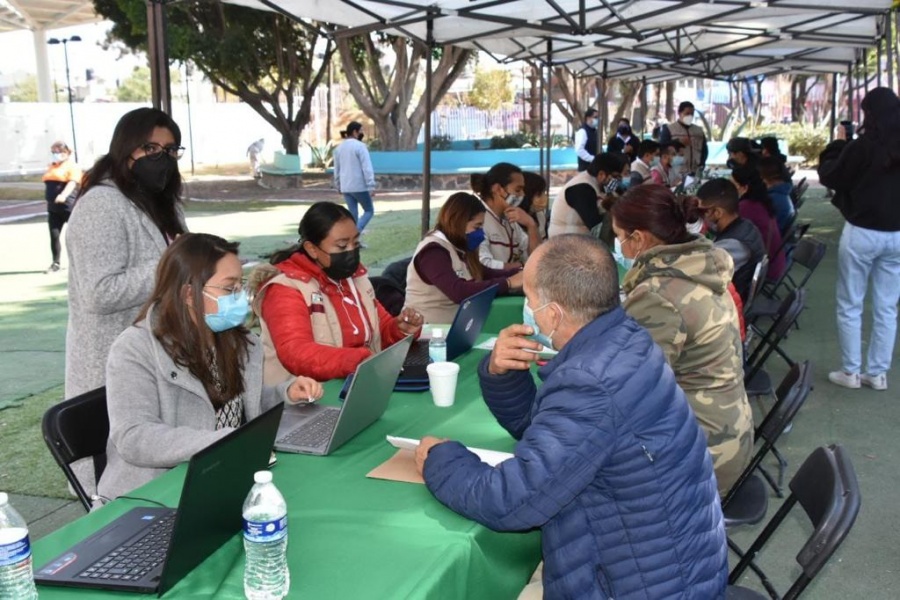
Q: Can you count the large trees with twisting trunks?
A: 2